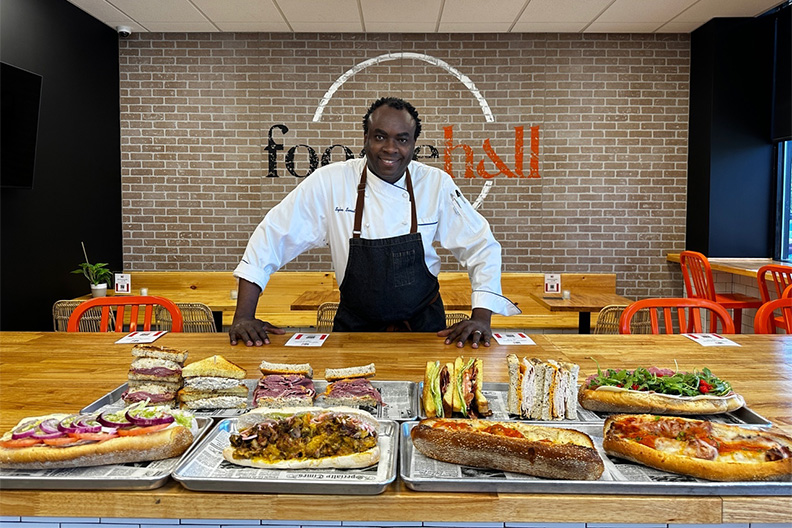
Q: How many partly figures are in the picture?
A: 1